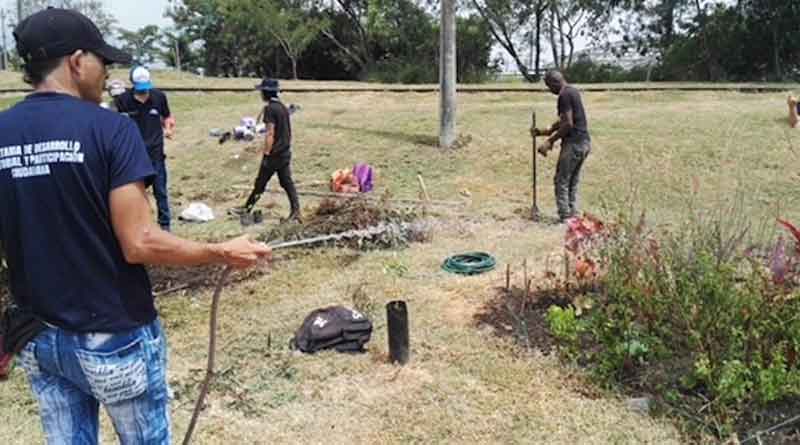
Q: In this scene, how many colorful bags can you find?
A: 2